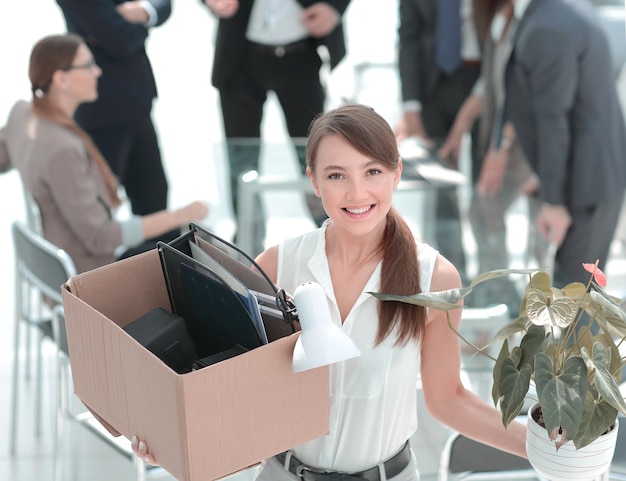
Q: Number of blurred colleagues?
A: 6